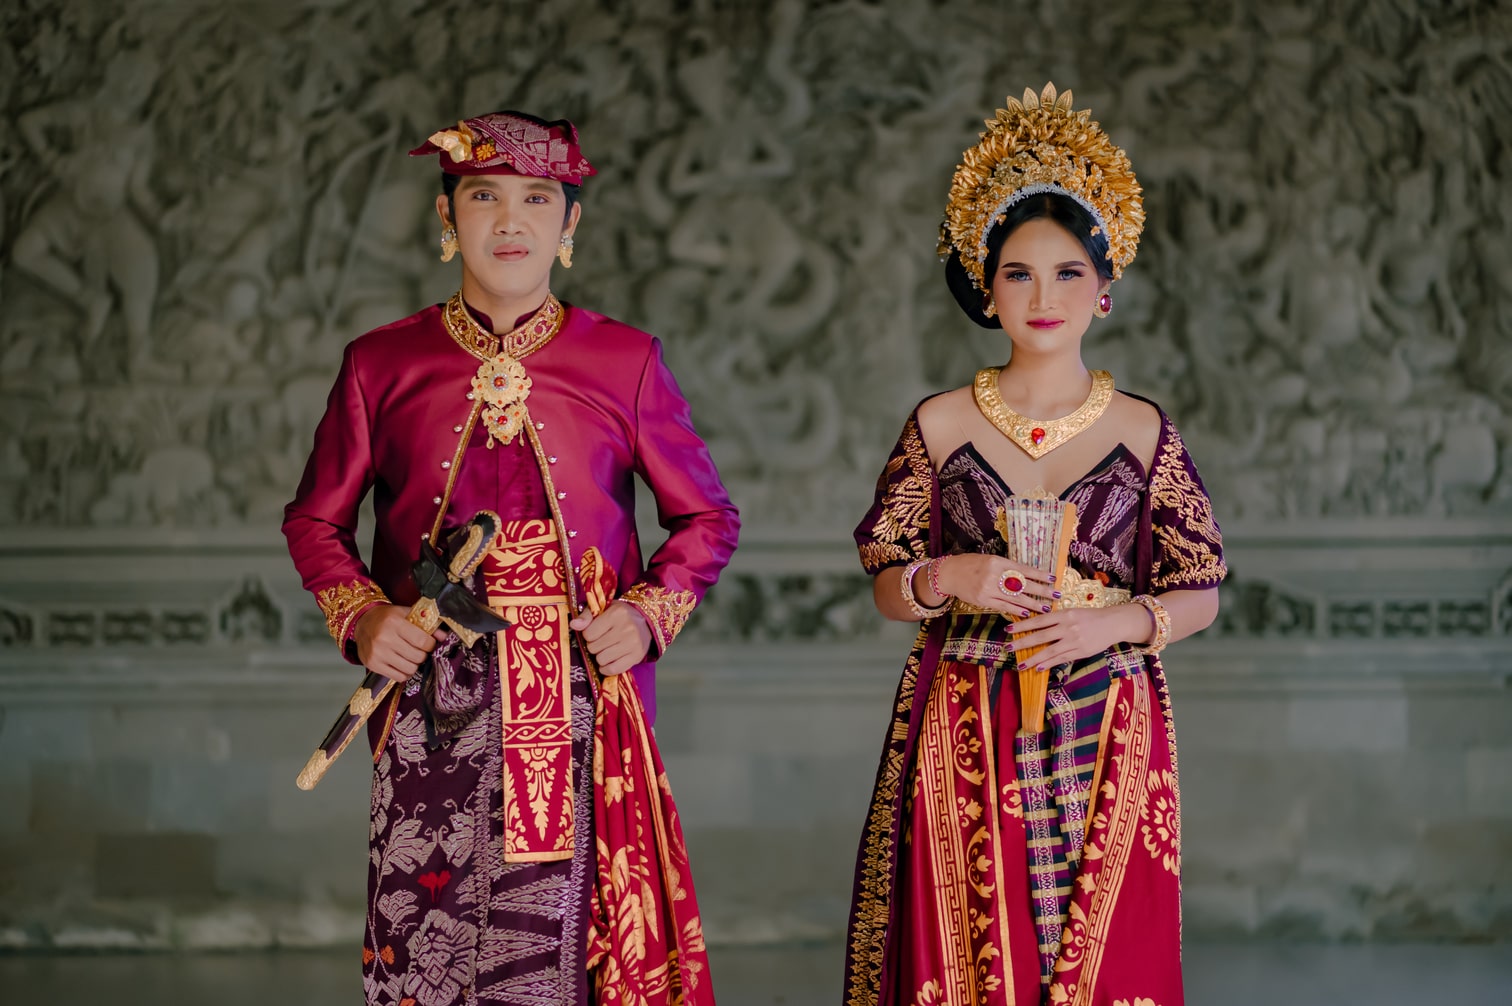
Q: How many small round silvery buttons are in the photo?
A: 11